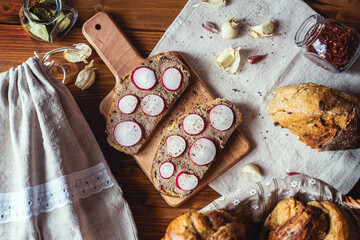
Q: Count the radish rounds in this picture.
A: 11